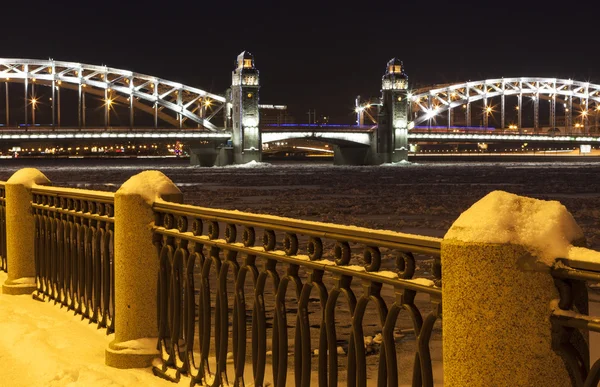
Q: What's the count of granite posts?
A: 3